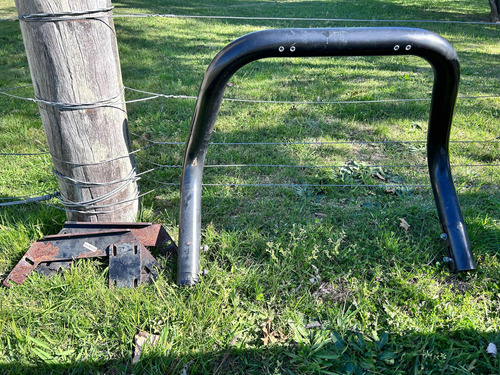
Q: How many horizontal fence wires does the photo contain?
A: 5